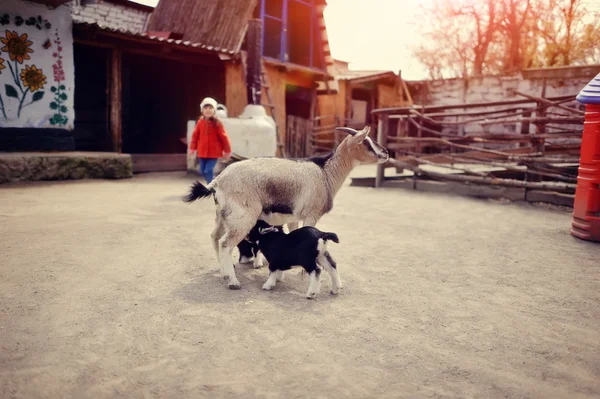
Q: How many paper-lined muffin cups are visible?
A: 0